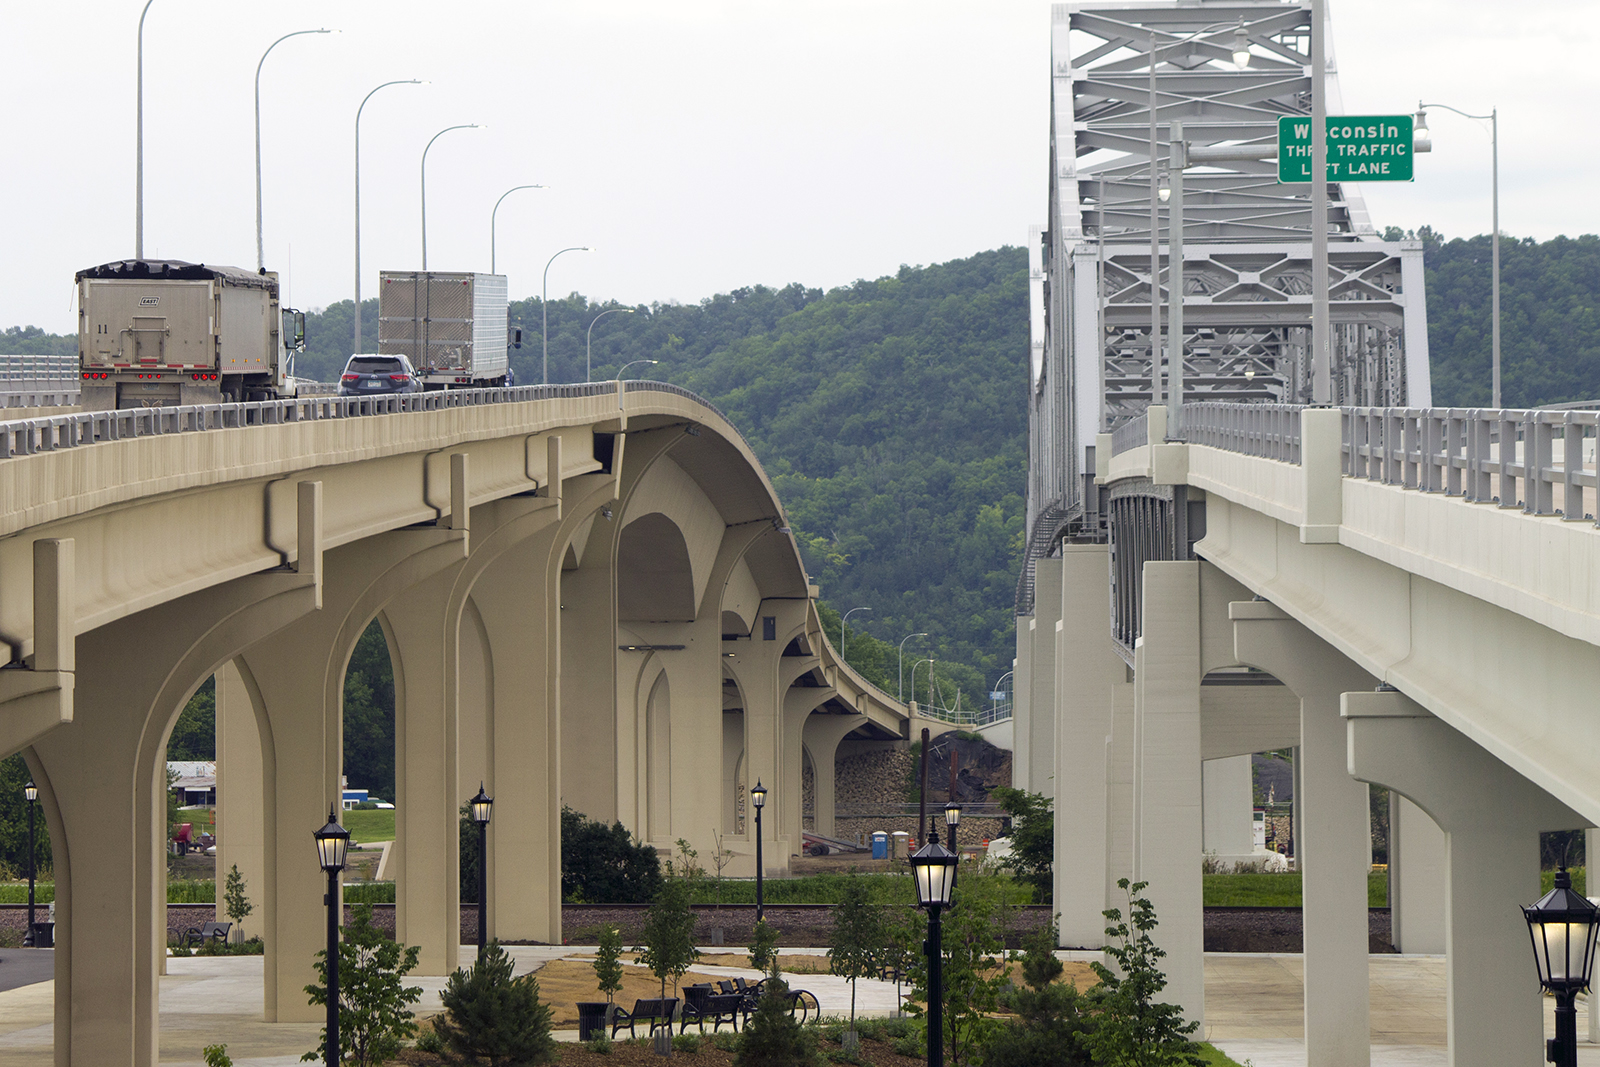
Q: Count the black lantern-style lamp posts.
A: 7